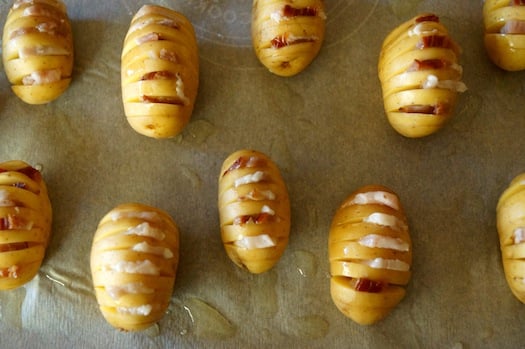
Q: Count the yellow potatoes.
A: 10